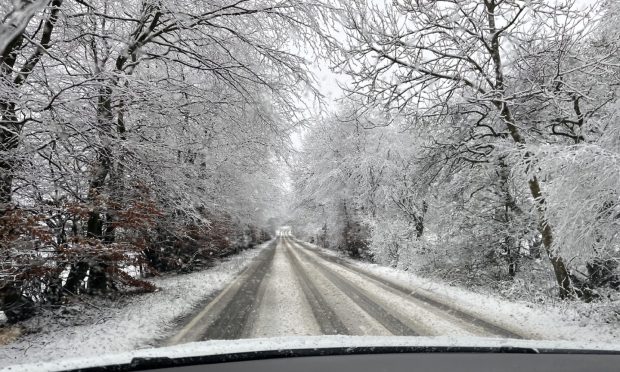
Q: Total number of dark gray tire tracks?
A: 4